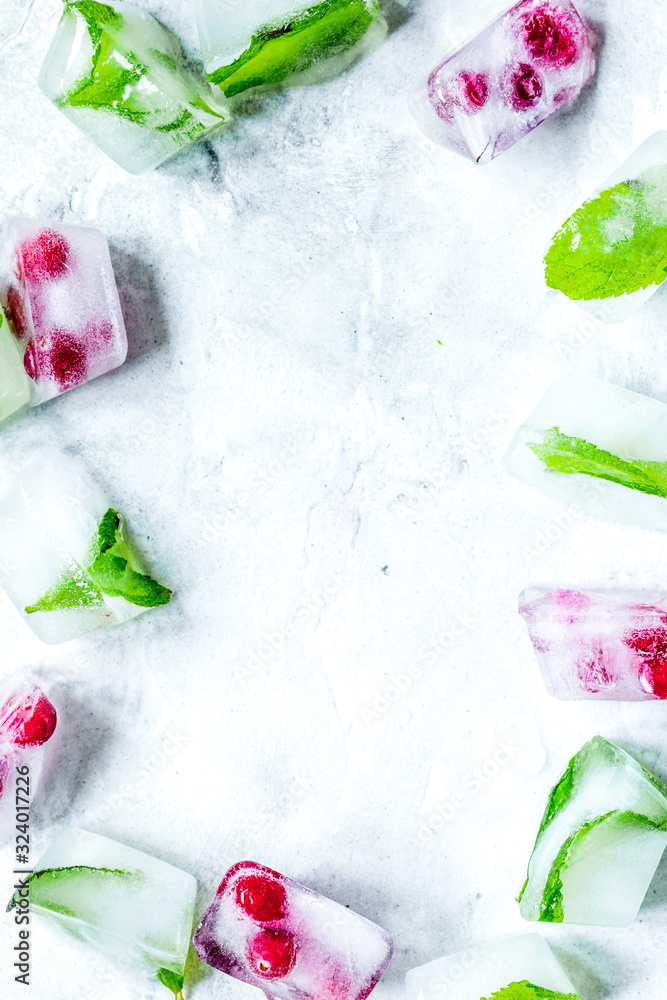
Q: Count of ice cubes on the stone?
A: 14